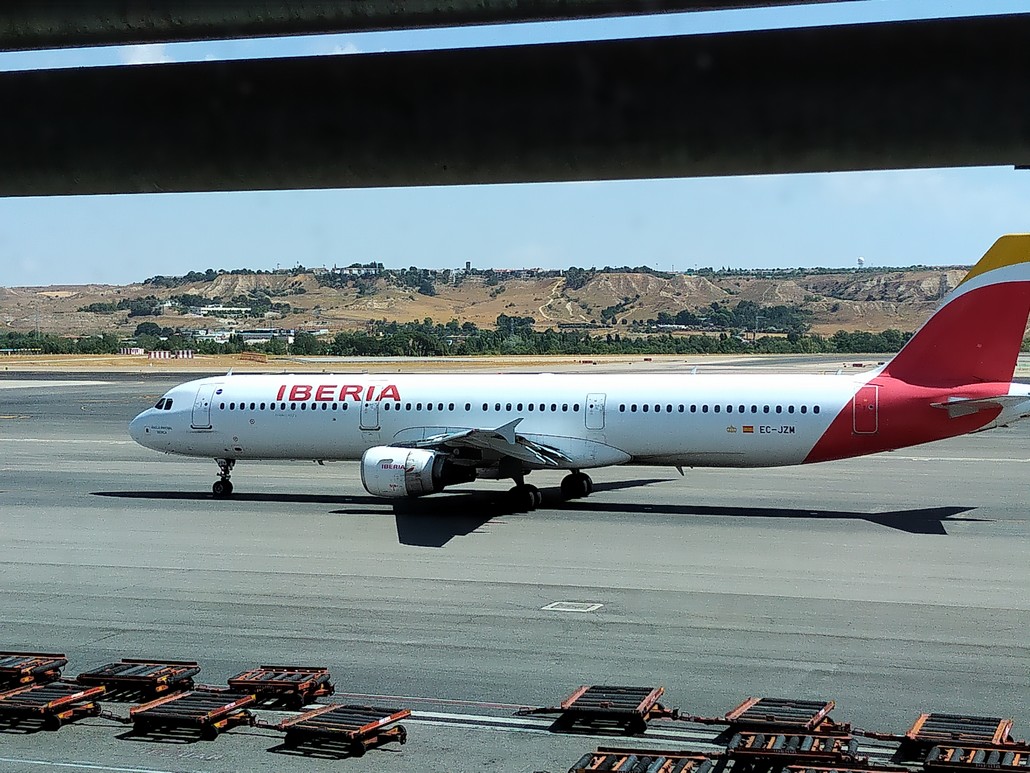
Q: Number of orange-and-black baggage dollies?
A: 13